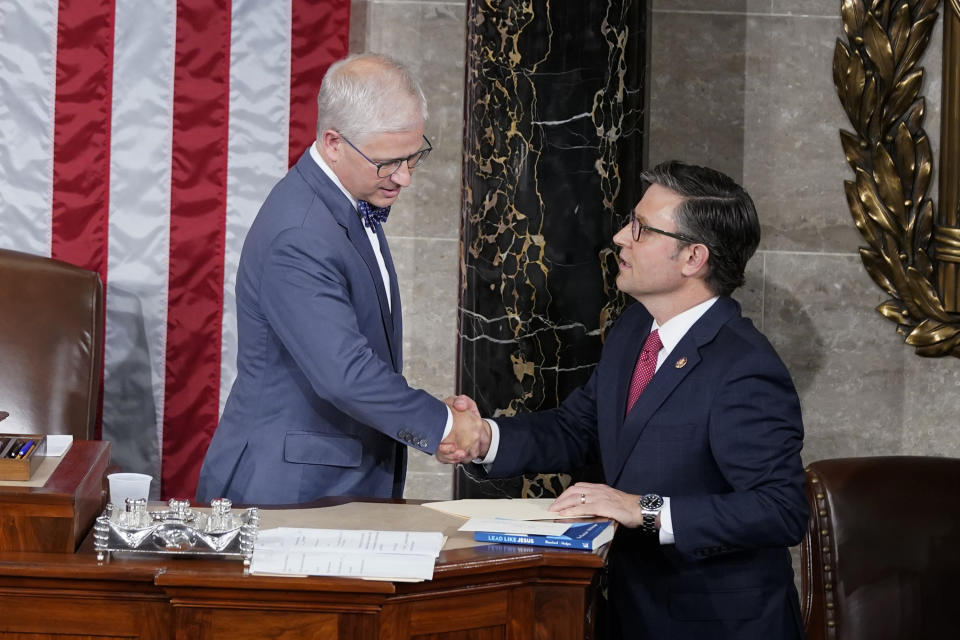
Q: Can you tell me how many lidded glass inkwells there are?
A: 3